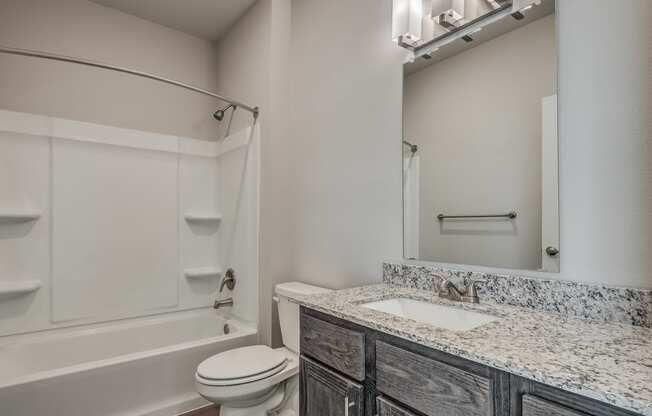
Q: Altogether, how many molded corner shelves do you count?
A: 4